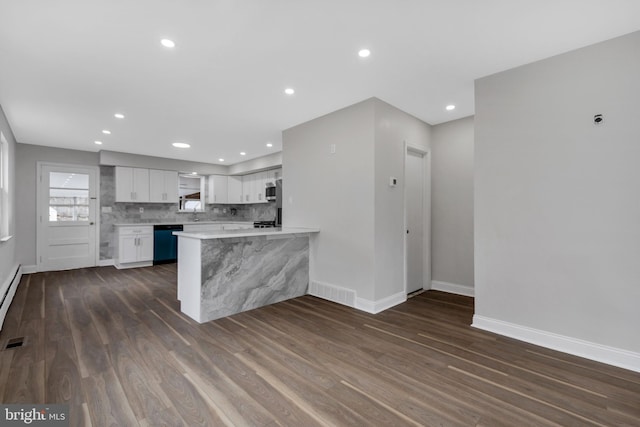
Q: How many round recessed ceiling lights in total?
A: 11